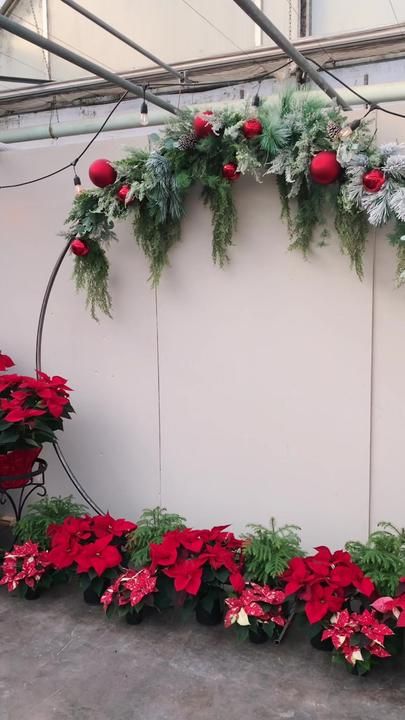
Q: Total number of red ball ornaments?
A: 8